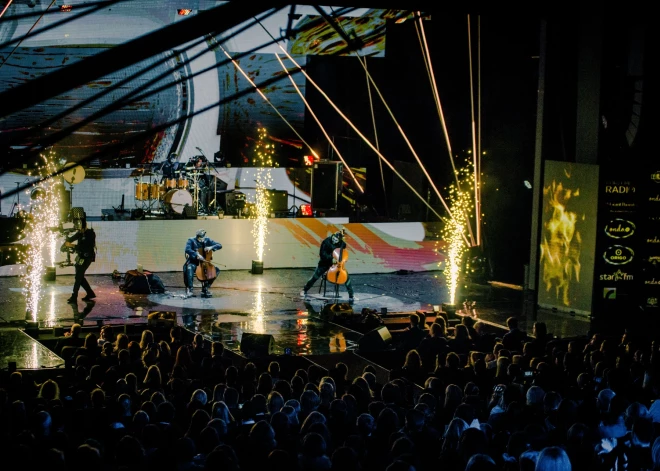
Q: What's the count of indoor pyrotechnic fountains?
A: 4